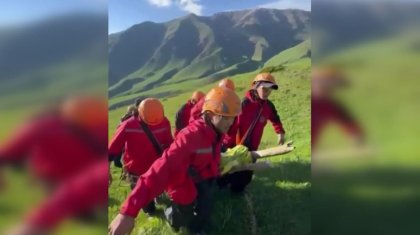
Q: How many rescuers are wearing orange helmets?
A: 5